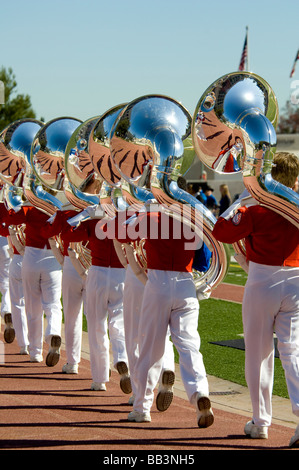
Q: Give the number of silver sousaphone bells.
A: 6